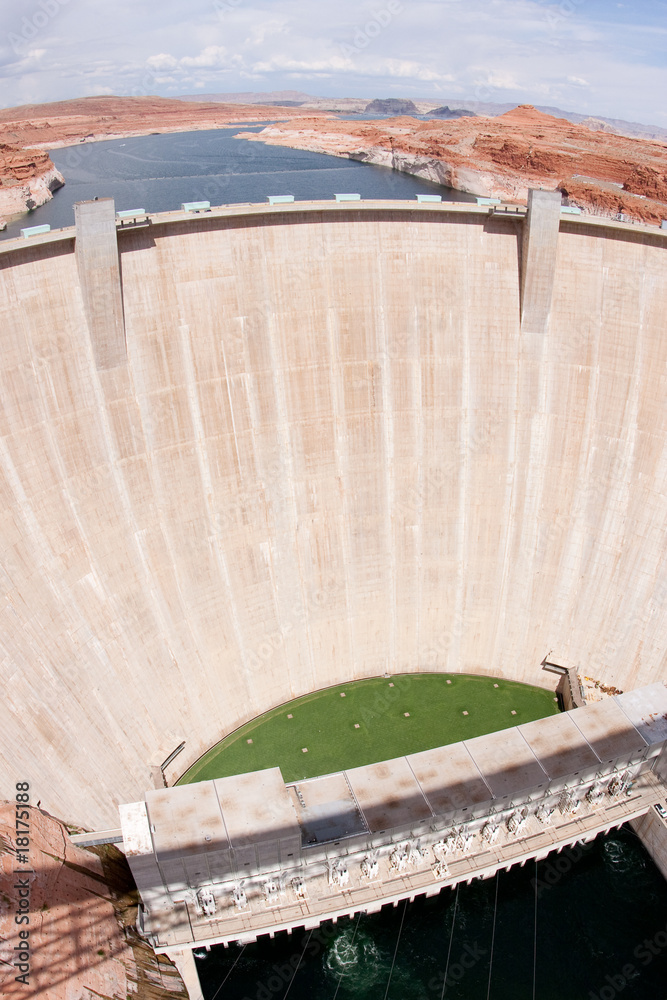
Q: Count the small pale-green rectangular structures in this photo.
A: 8